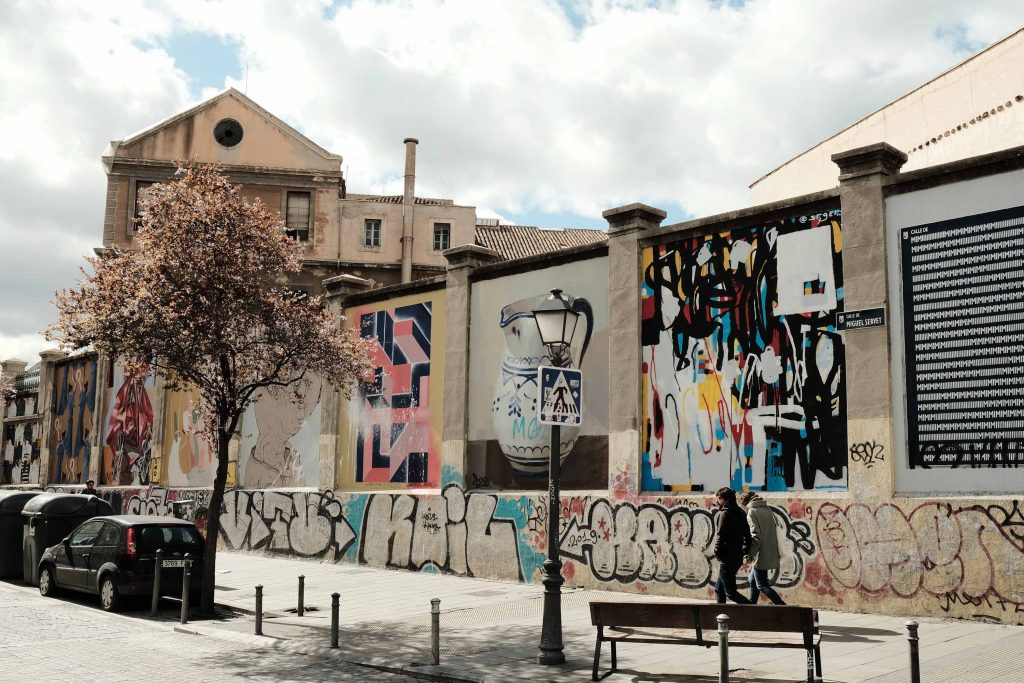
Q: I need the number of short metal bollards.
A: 8